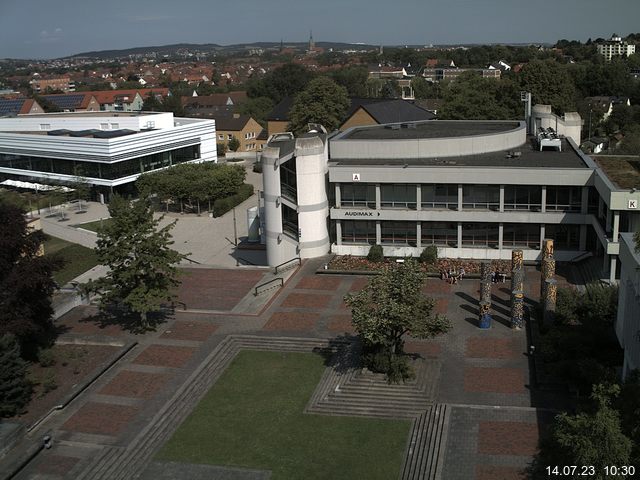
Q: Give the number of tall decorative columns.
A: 3